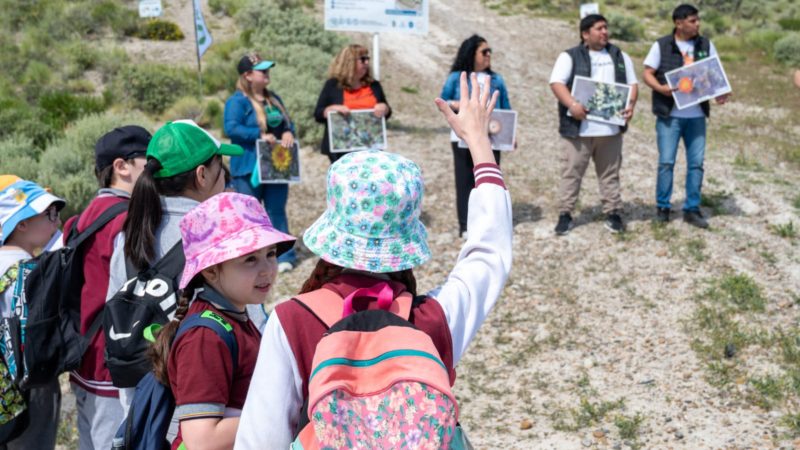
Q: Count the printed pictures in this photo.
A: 5